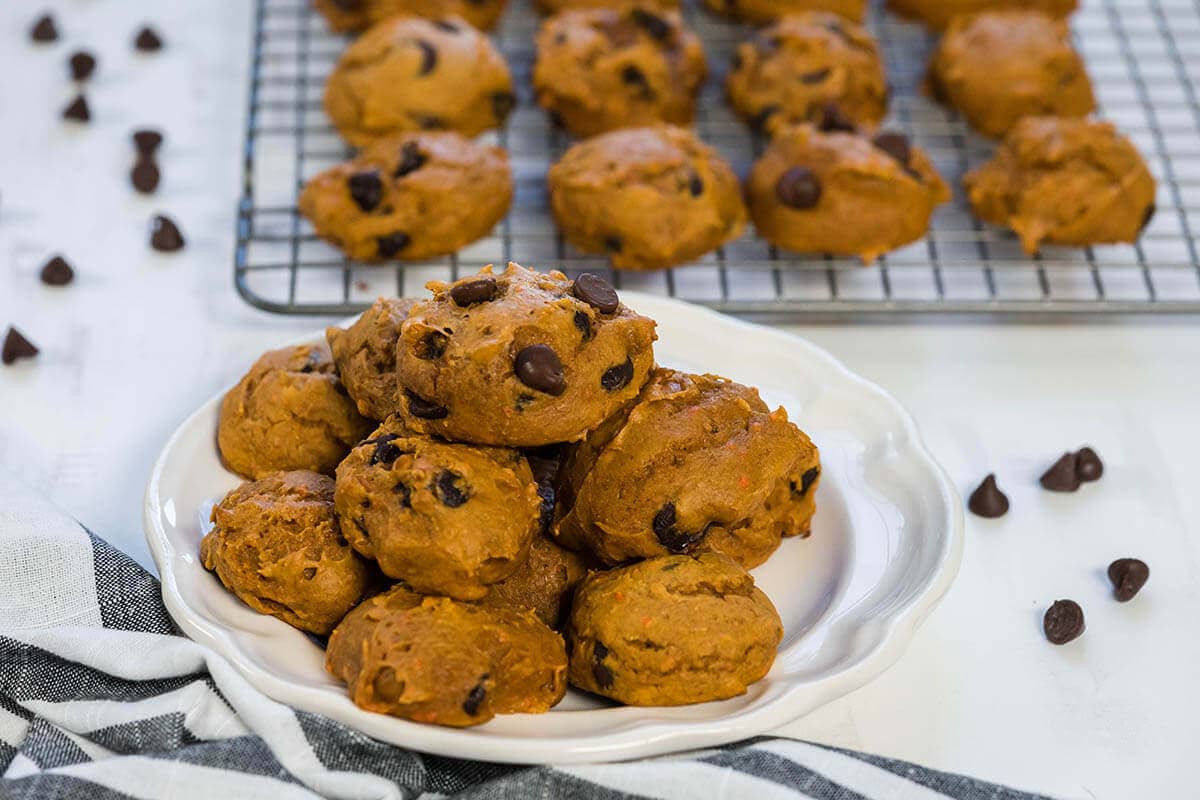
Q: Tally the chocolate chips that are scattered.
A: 14